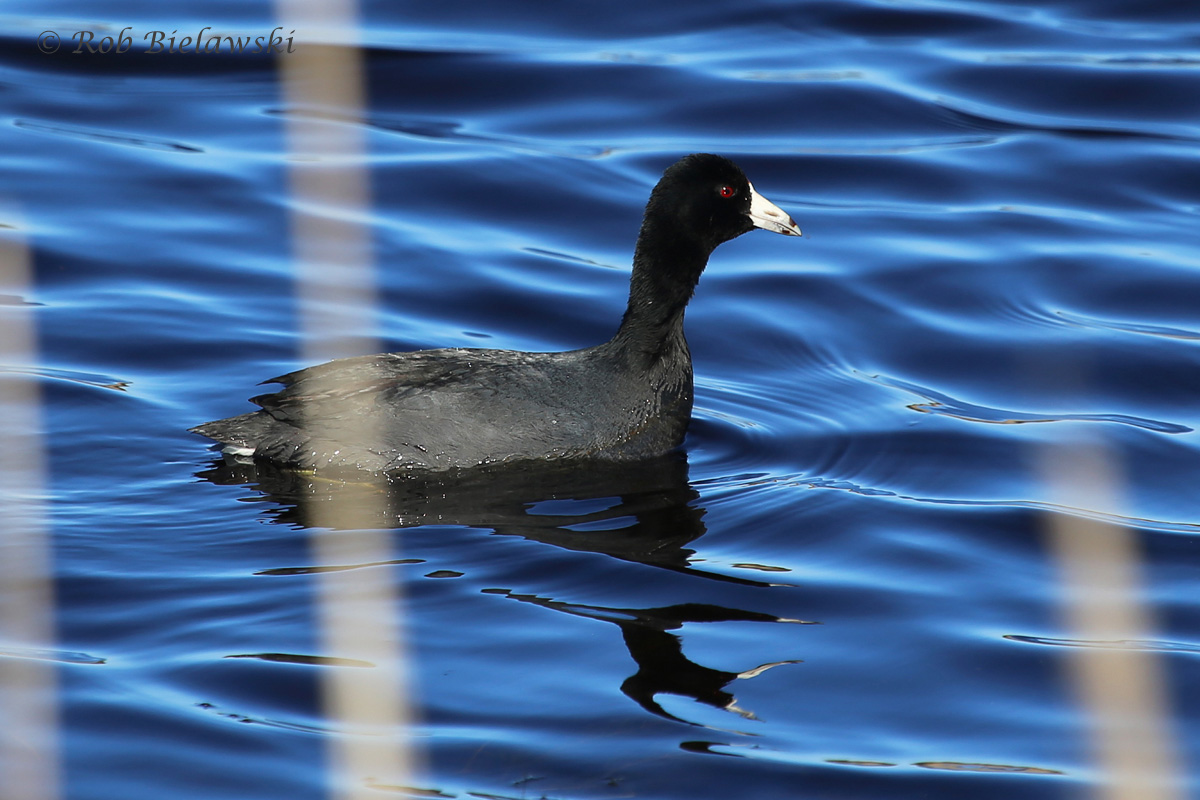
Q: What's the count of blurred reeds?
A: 3